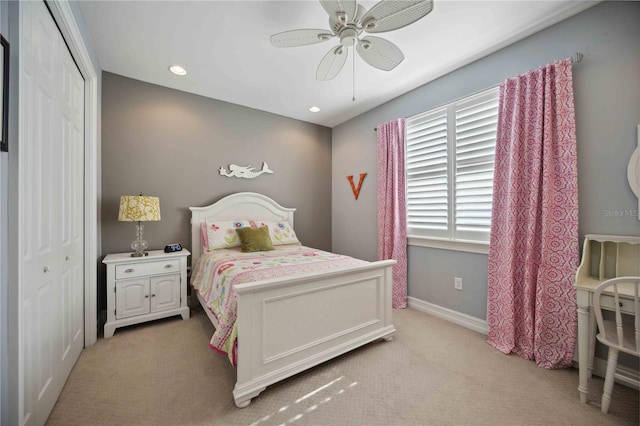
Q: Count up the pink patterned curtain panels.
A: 2